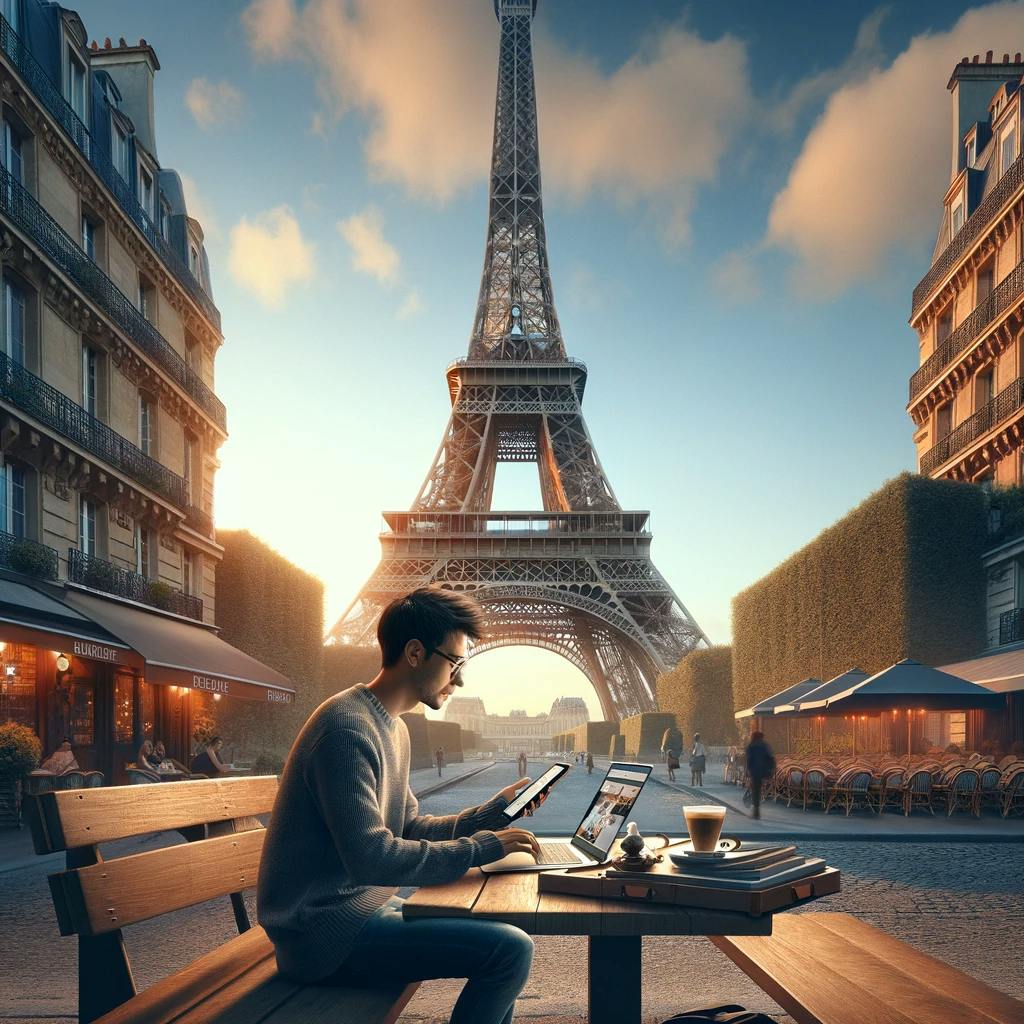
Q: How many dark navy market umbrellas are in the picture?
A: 3